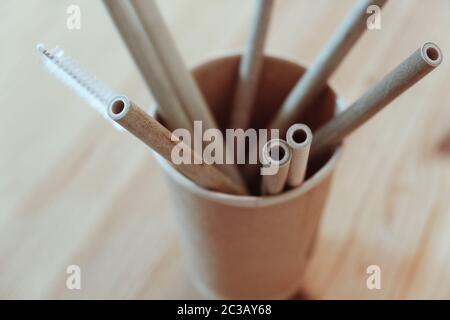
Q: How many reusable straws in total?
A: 8